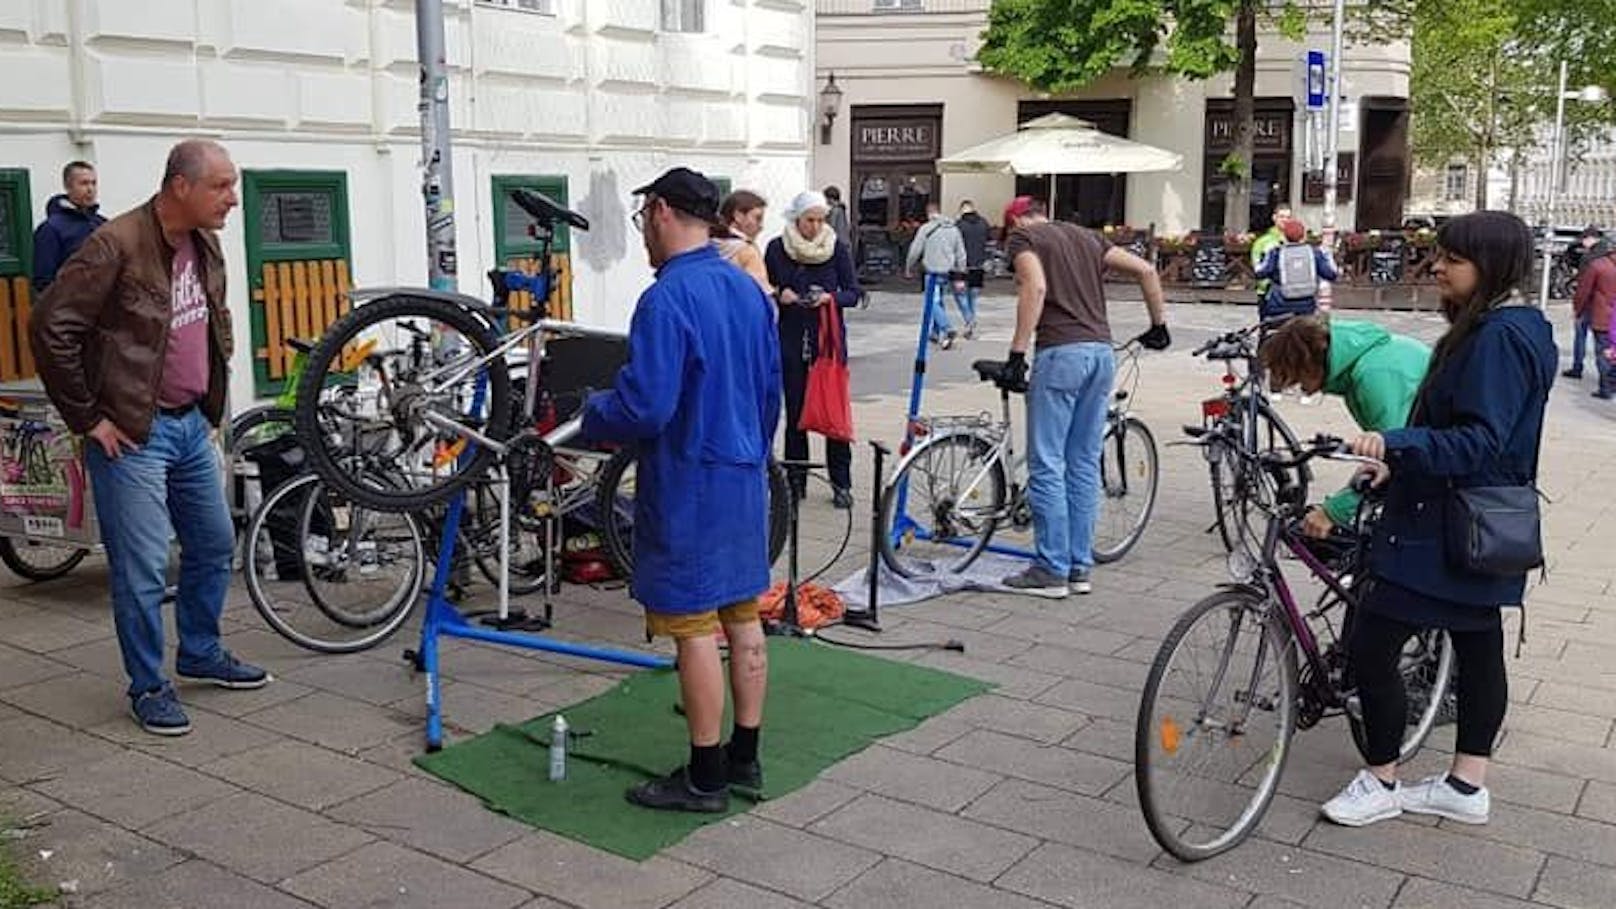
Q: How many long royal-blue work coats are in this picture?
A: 1